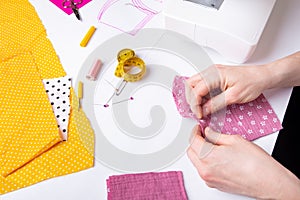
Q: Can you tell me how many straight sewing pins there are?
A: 4